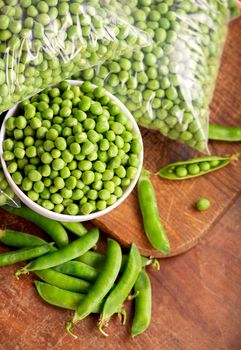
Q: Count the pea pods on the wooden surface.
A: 15